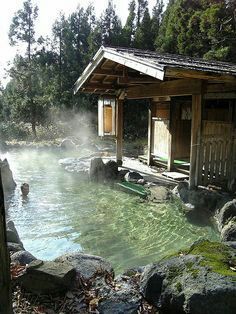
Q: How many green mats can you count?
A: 2